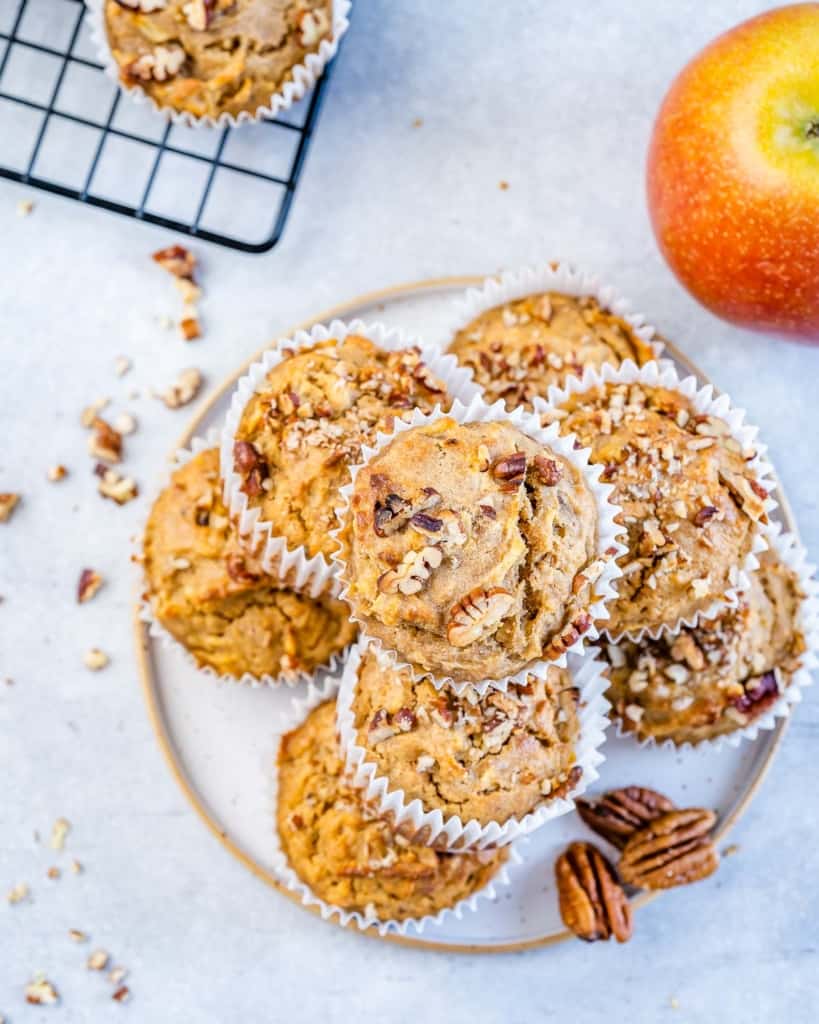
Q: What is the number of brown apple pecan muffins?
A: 9